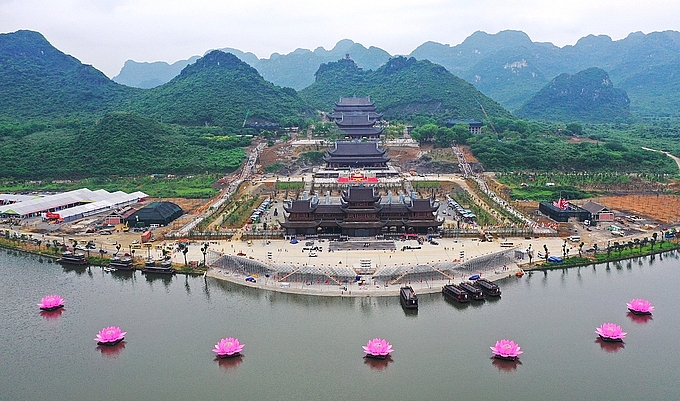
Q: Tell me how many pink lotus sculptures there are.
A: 7